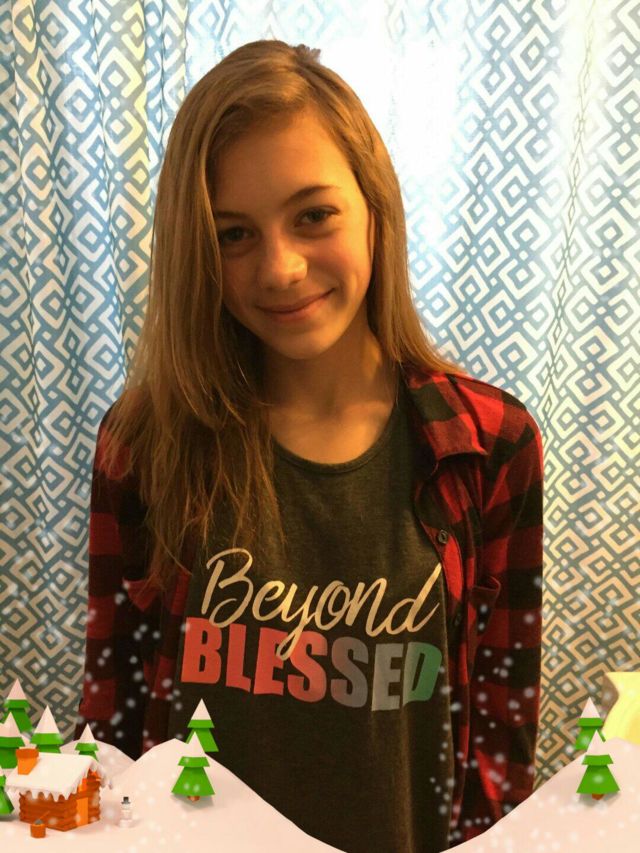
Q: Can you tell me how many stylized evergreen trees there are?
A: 9